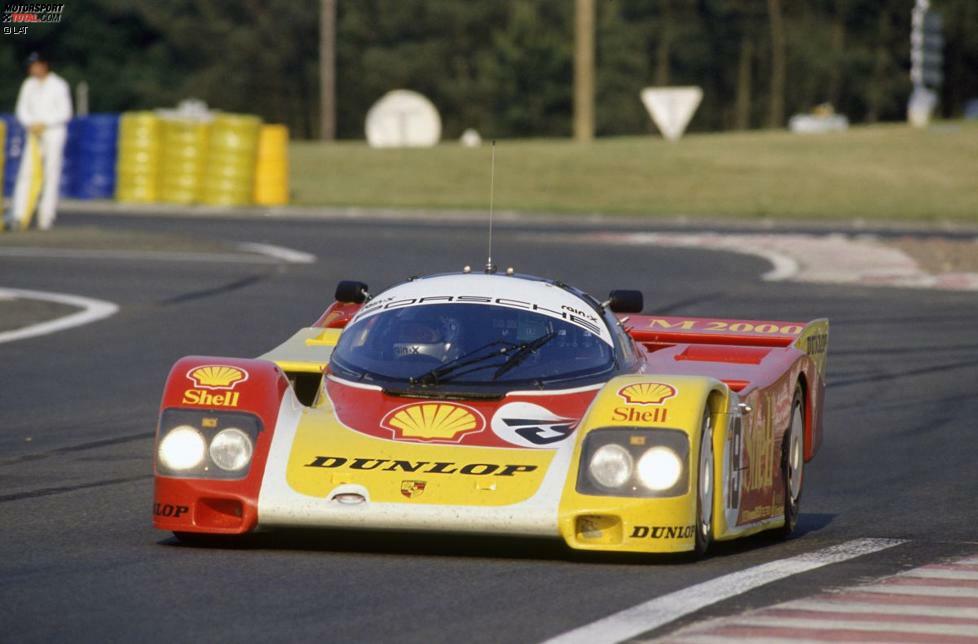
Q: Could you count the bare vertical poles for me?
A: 2